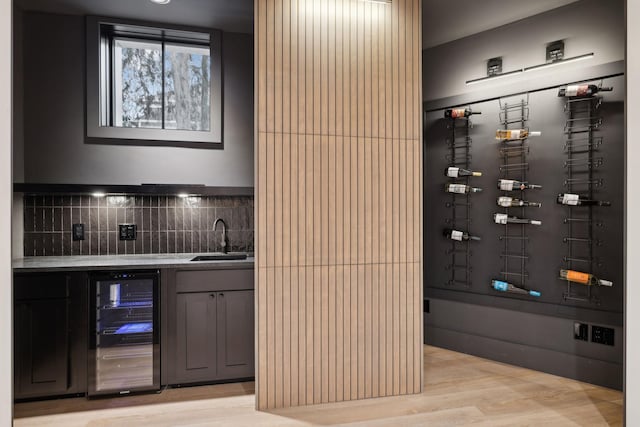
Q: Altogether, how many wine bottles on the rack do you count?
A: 12